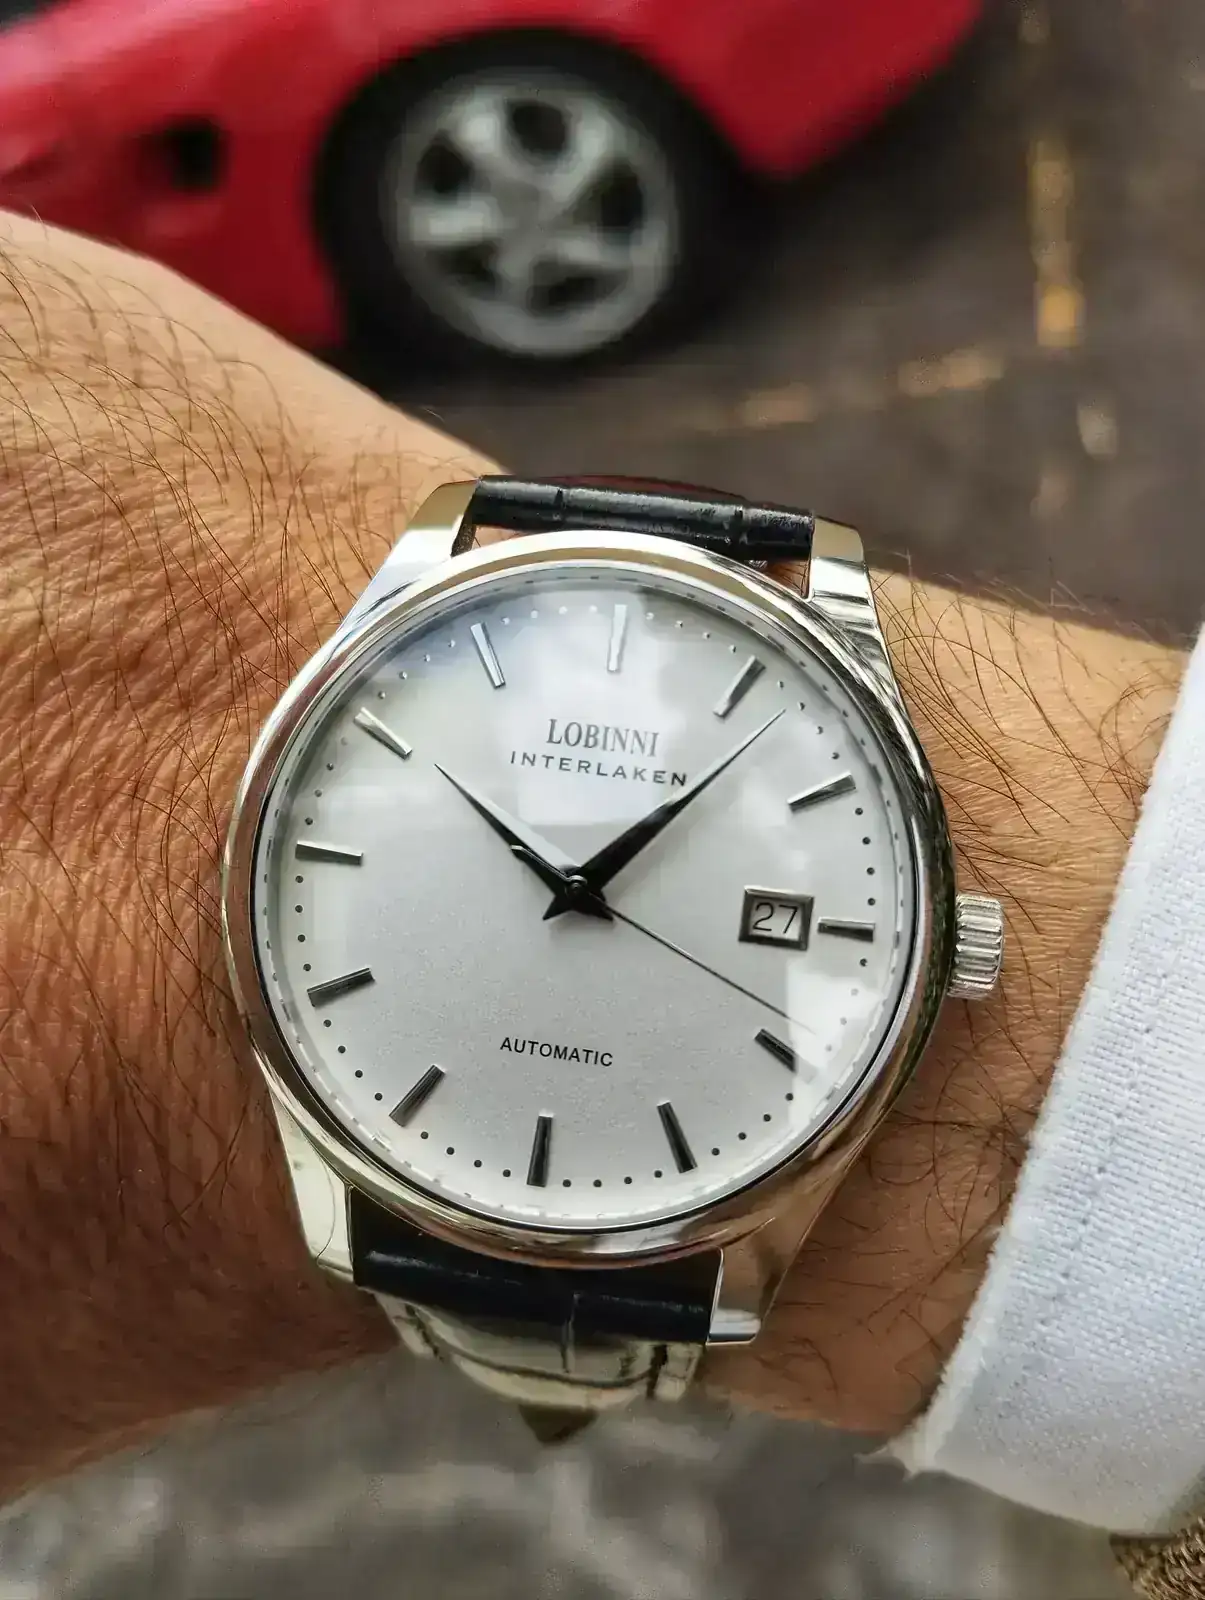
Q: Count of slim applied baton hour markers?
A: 12